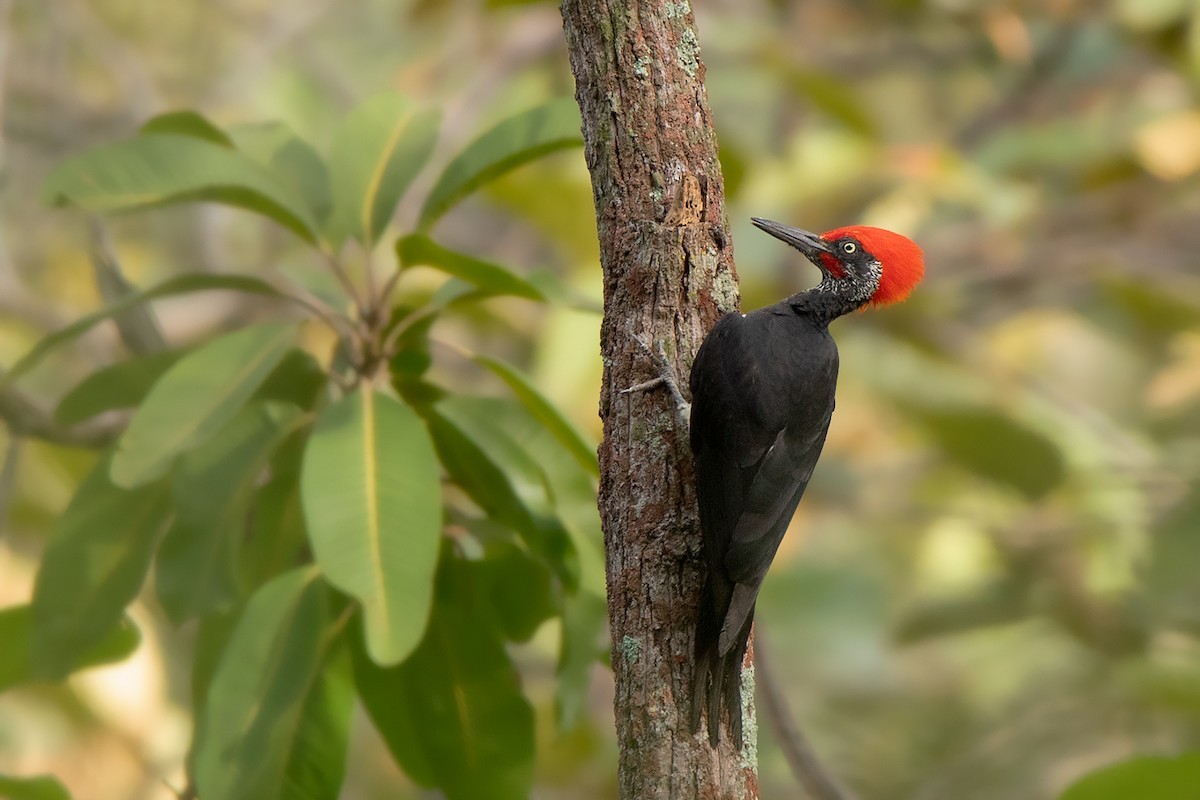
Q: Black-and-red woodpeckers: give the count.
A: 1